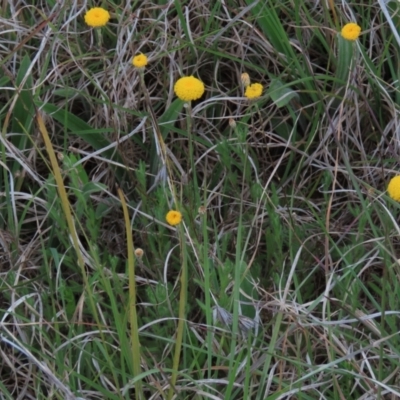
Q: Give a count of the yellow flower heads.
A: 7